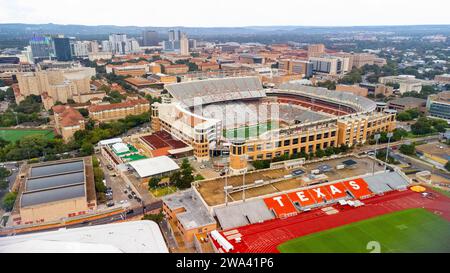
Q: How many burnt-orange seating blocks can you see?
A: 5